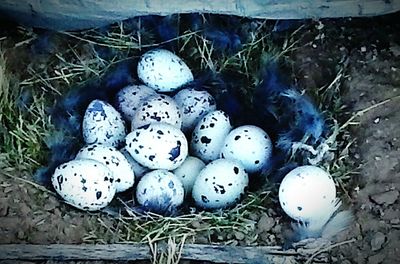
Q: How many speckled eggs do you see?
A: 14